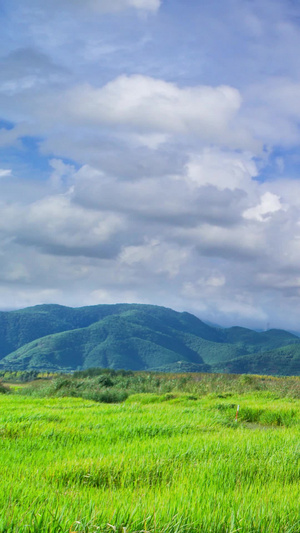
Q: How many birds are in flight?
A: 0